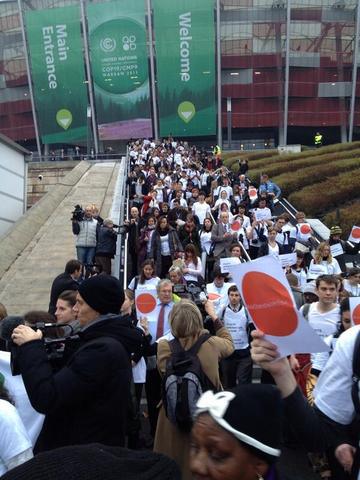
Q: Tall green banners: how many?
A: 3